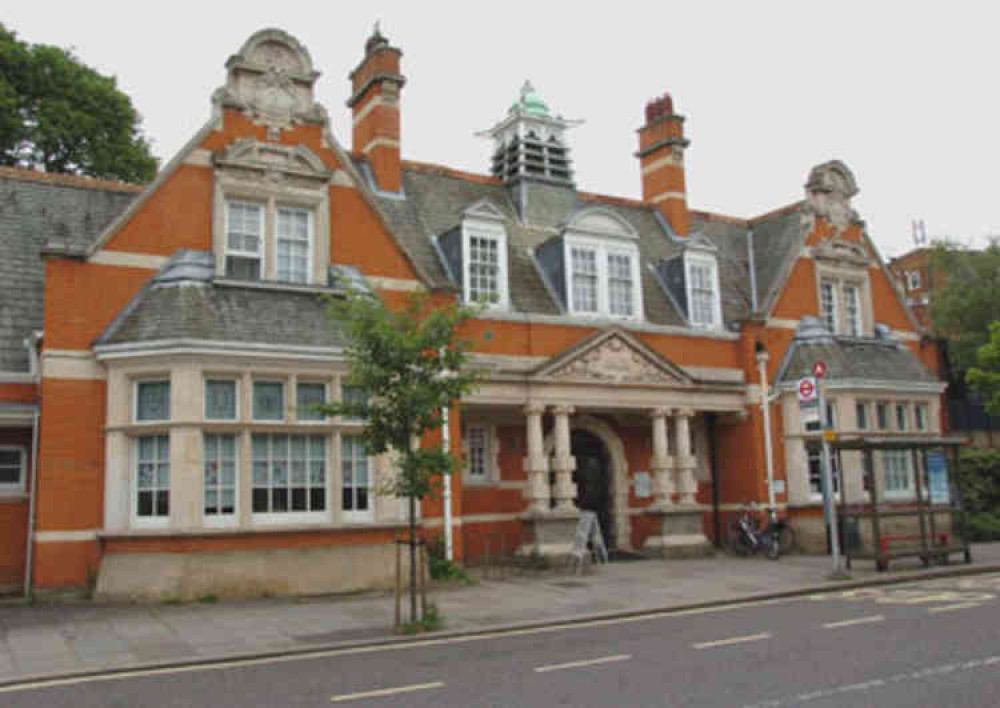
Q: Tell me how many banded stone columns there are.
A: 4